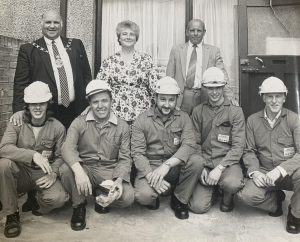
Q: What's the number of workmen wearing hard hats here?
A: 5